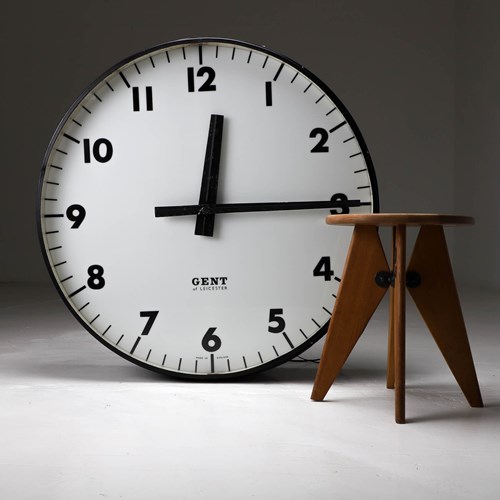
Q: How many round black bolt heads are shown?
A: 2